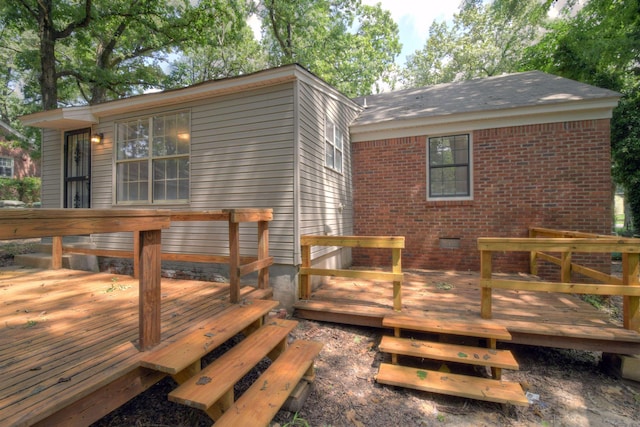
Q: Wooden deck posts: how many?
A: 11